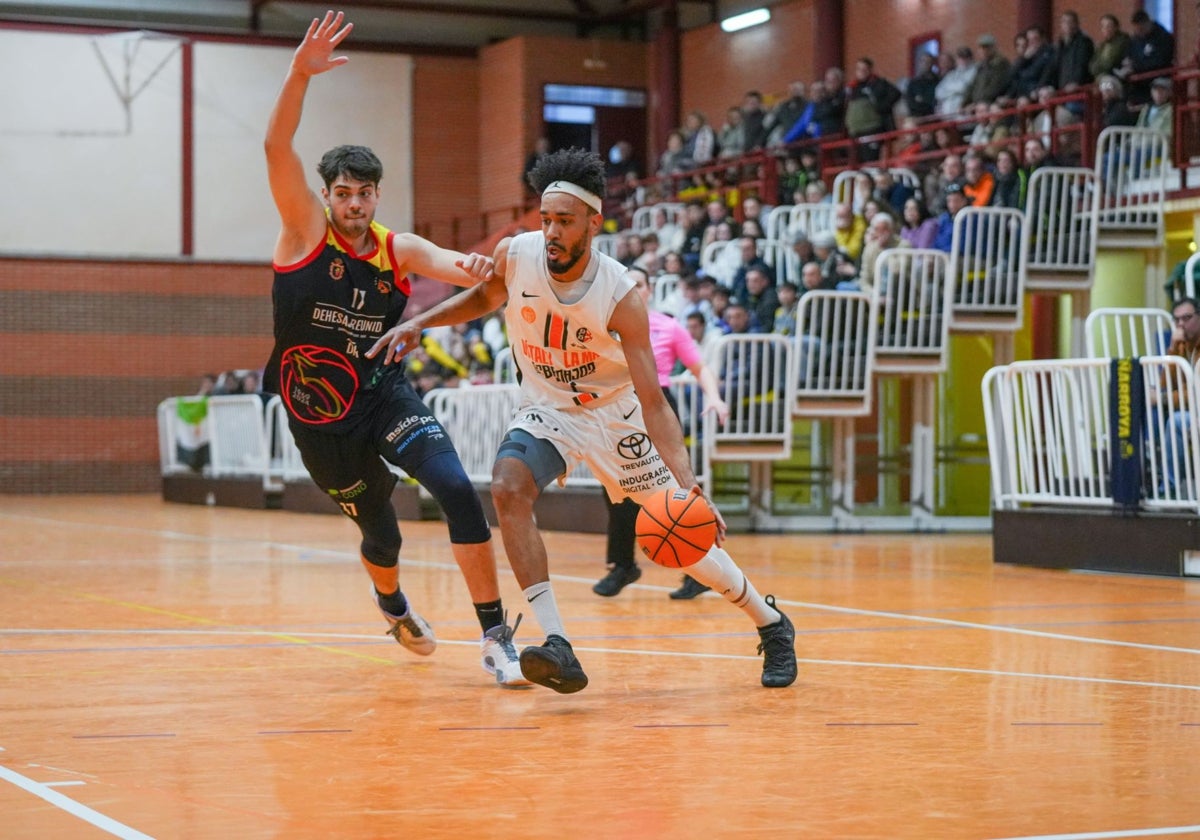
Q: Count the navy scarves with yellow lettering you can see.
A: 1